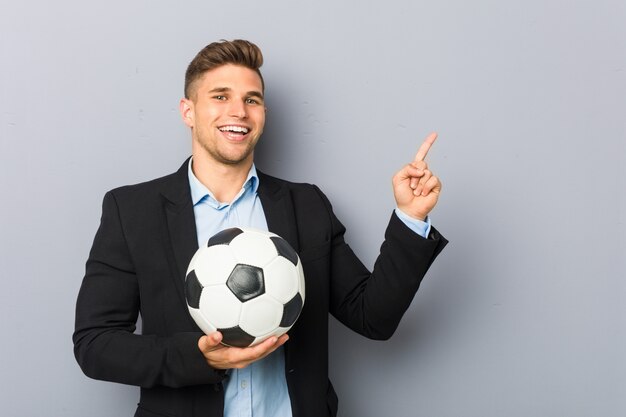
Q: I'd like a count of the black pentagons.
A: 6